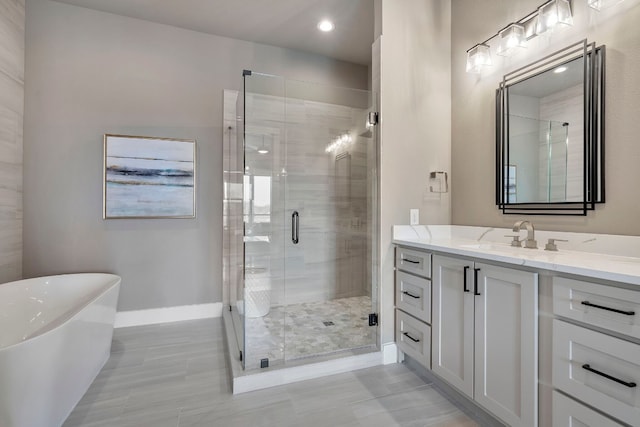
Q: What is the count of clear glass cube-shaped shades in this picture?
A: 4